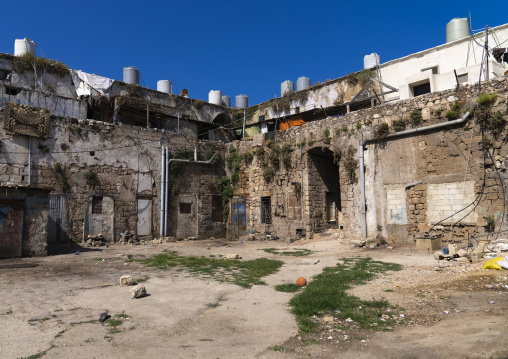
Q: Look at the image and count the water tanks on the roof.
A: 10